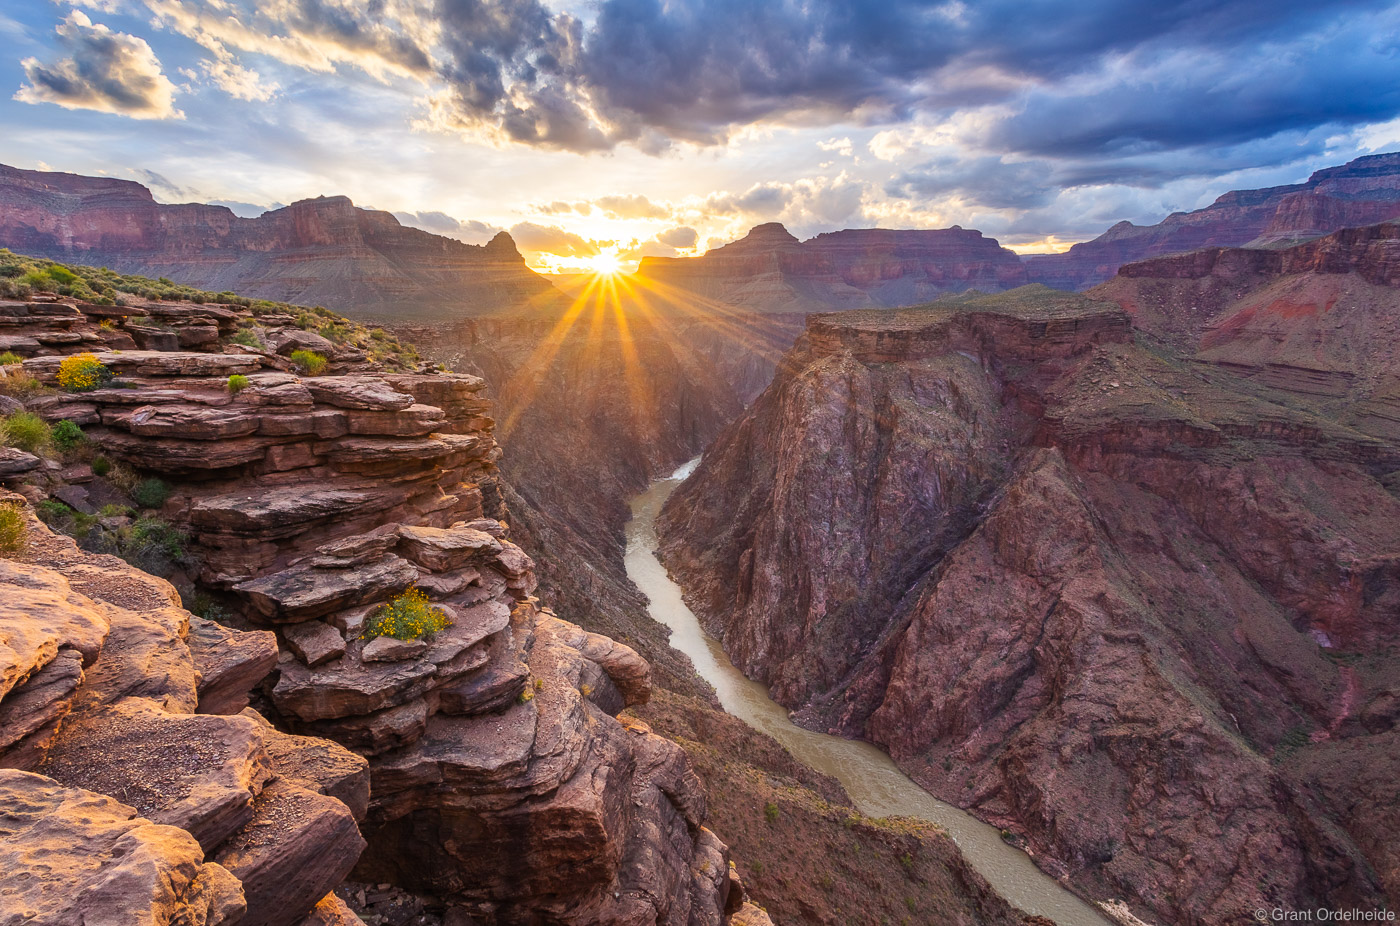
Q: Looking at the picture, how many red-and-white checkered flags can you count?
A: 0